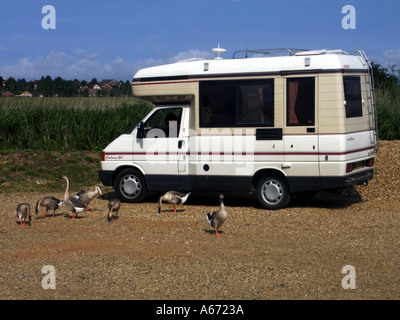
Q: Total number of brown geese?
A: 7